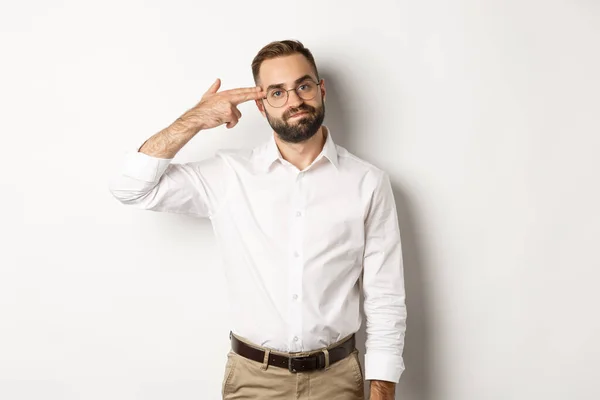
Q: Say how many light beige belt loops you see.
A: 2